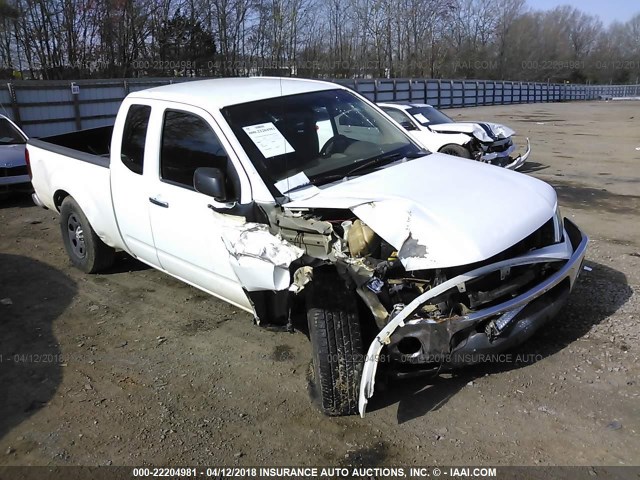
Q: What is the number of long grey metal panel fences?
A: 1